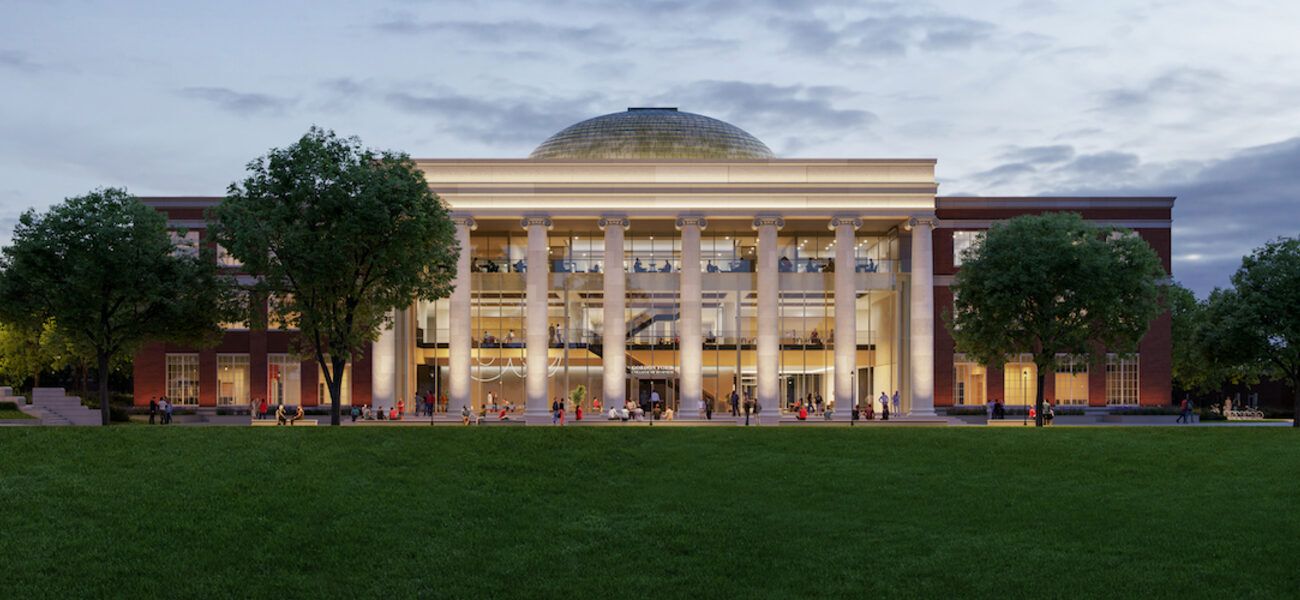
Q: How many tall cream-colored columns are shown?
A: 8